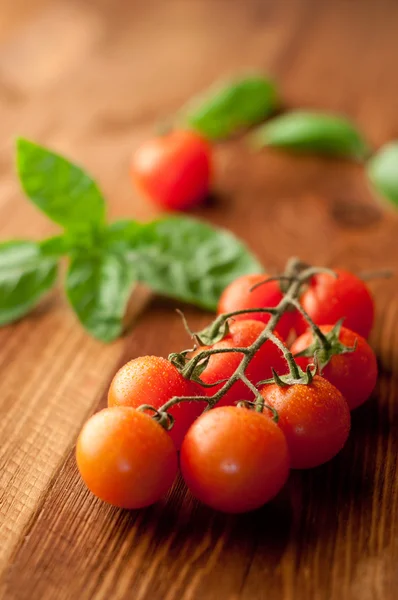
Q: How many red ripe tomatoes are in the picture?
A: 9